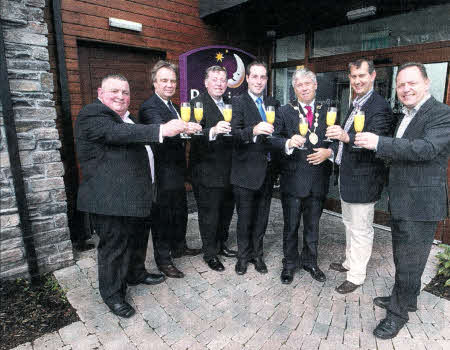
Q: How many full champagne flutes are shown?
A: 7